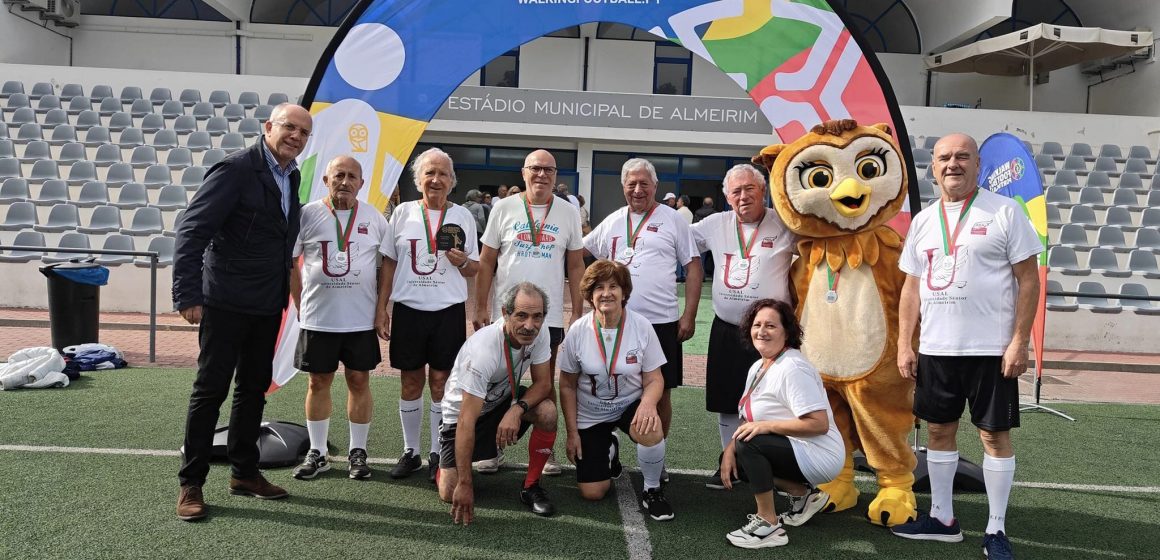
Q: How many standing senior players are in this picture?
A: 6